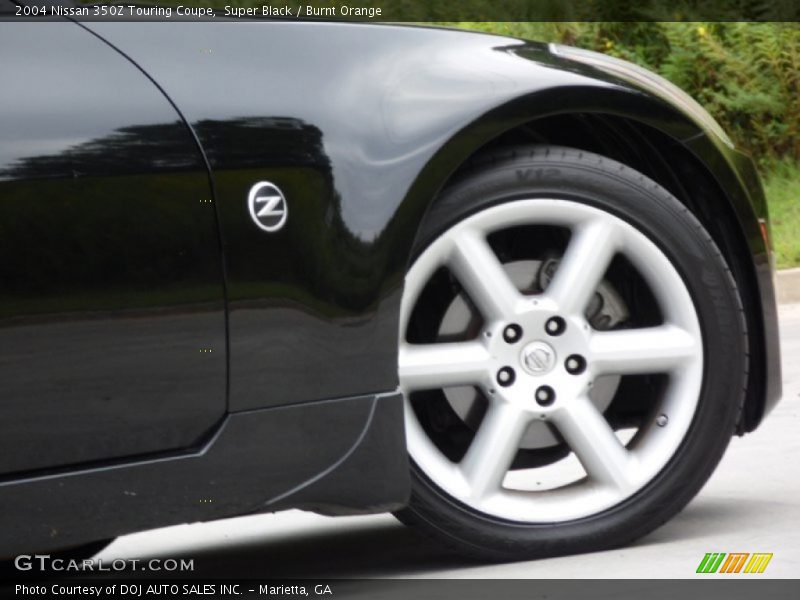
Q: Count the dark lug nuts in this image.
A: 5